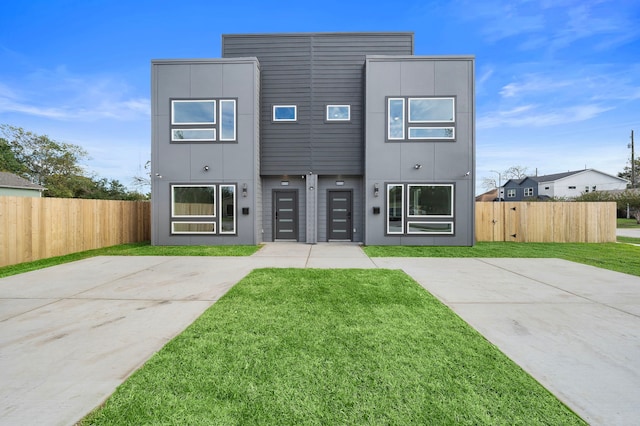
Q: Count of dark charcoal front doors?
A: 2